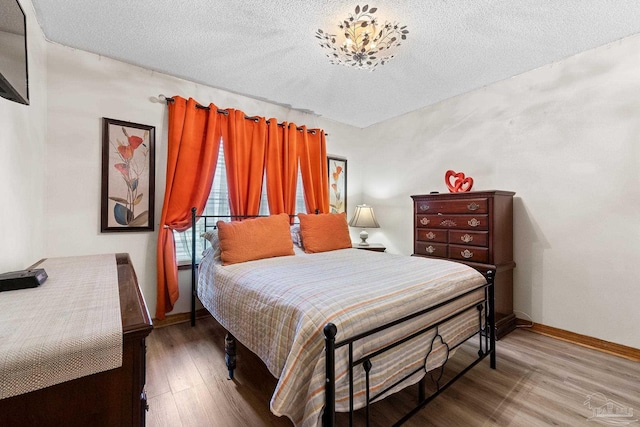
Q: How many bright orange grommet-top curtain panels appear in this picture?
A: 4